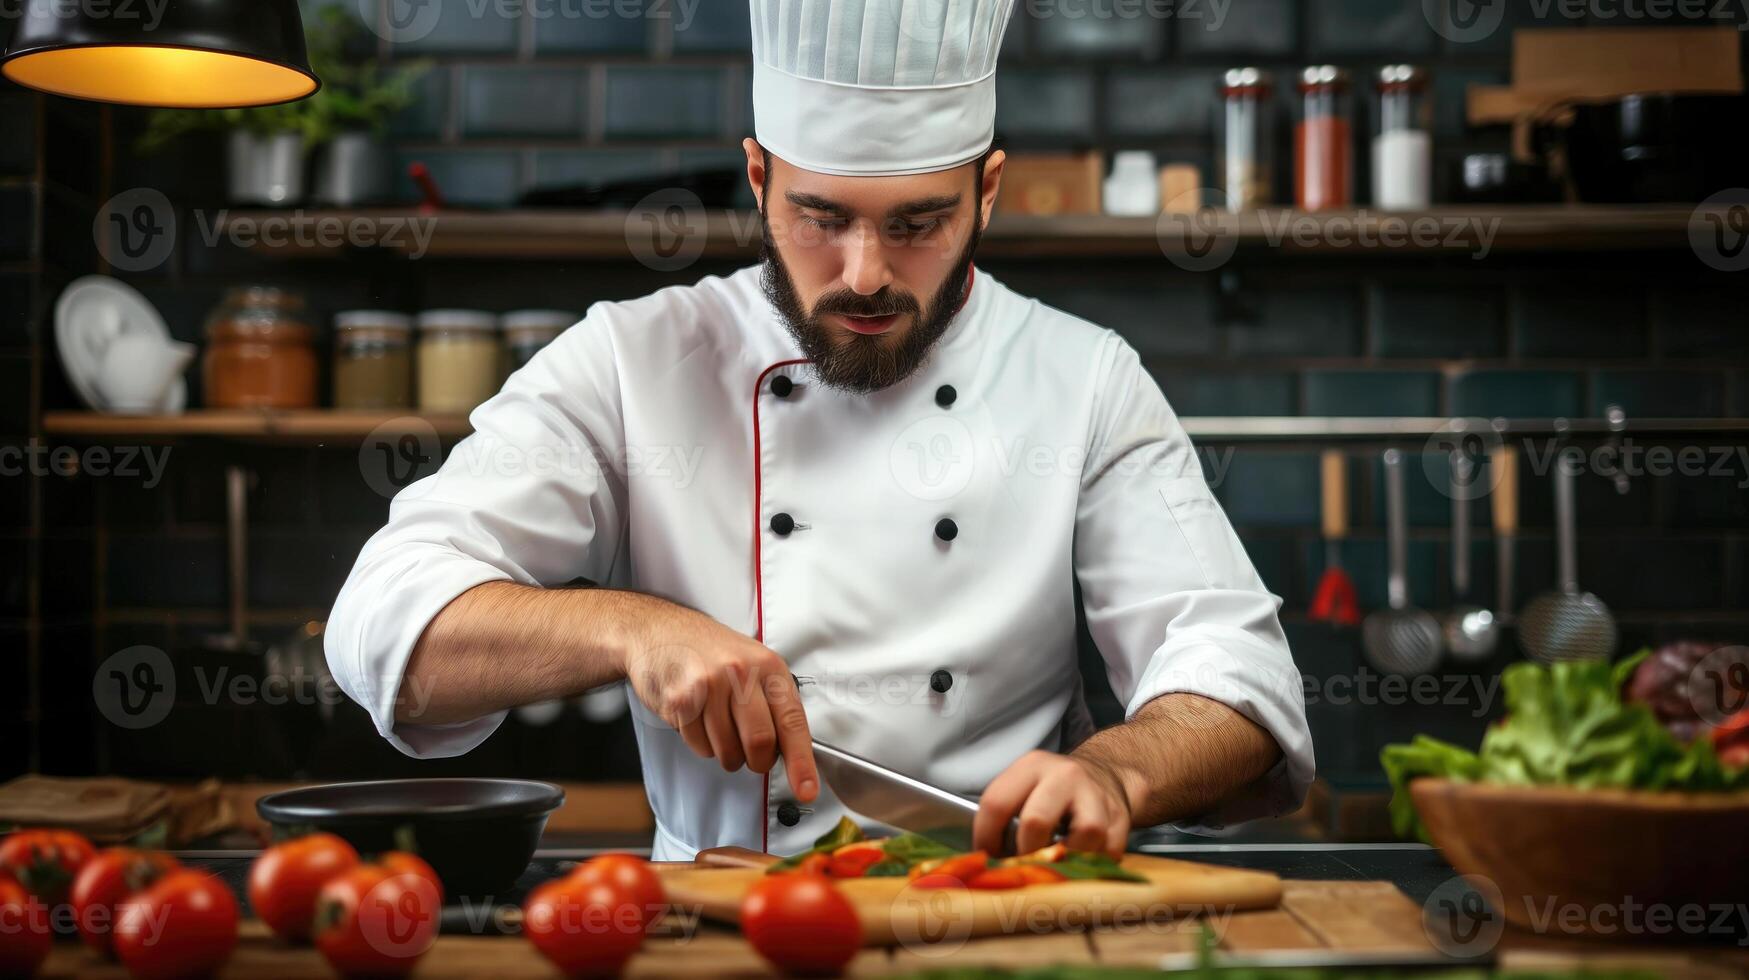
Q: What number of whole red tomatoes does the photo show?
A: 10